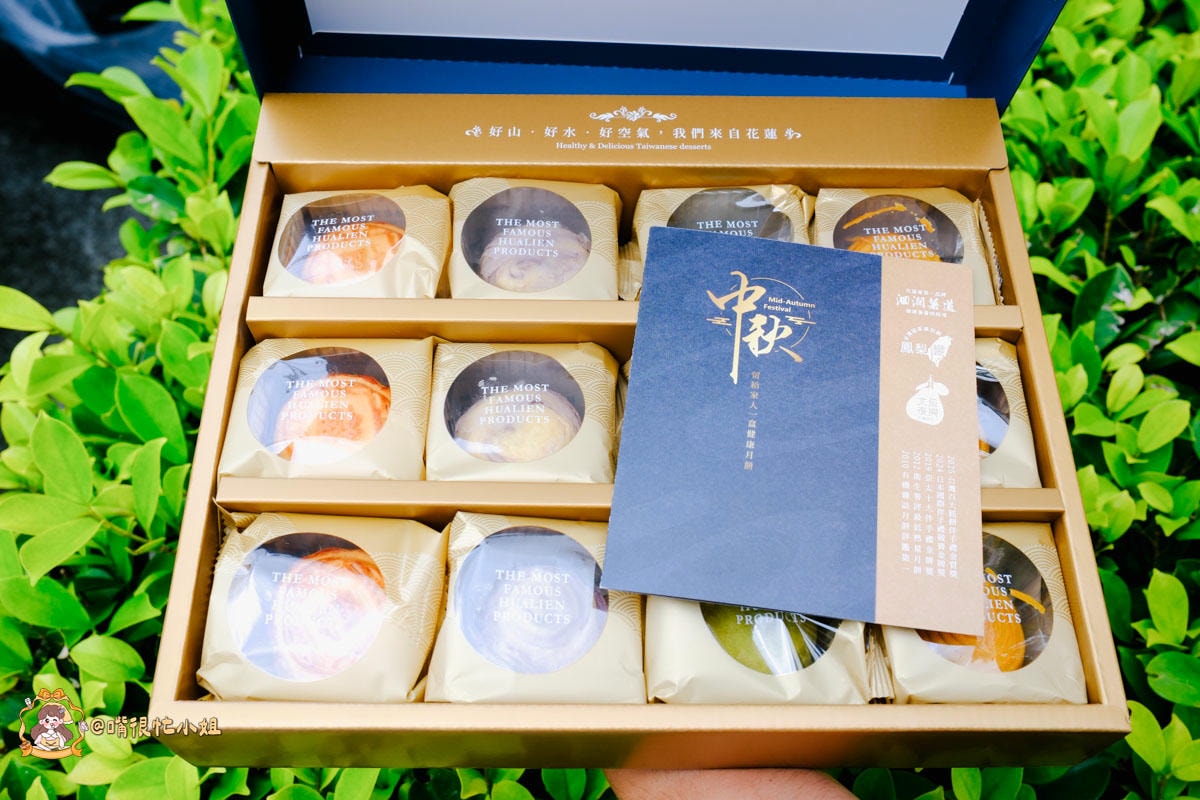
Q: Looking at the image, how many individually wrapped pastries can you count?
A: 11